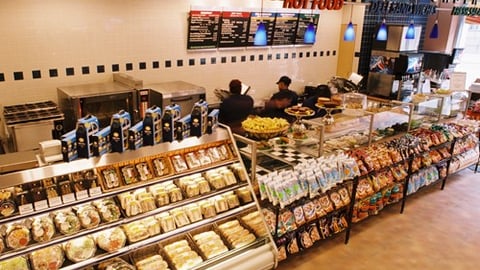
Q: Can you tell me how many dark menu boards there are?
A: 5